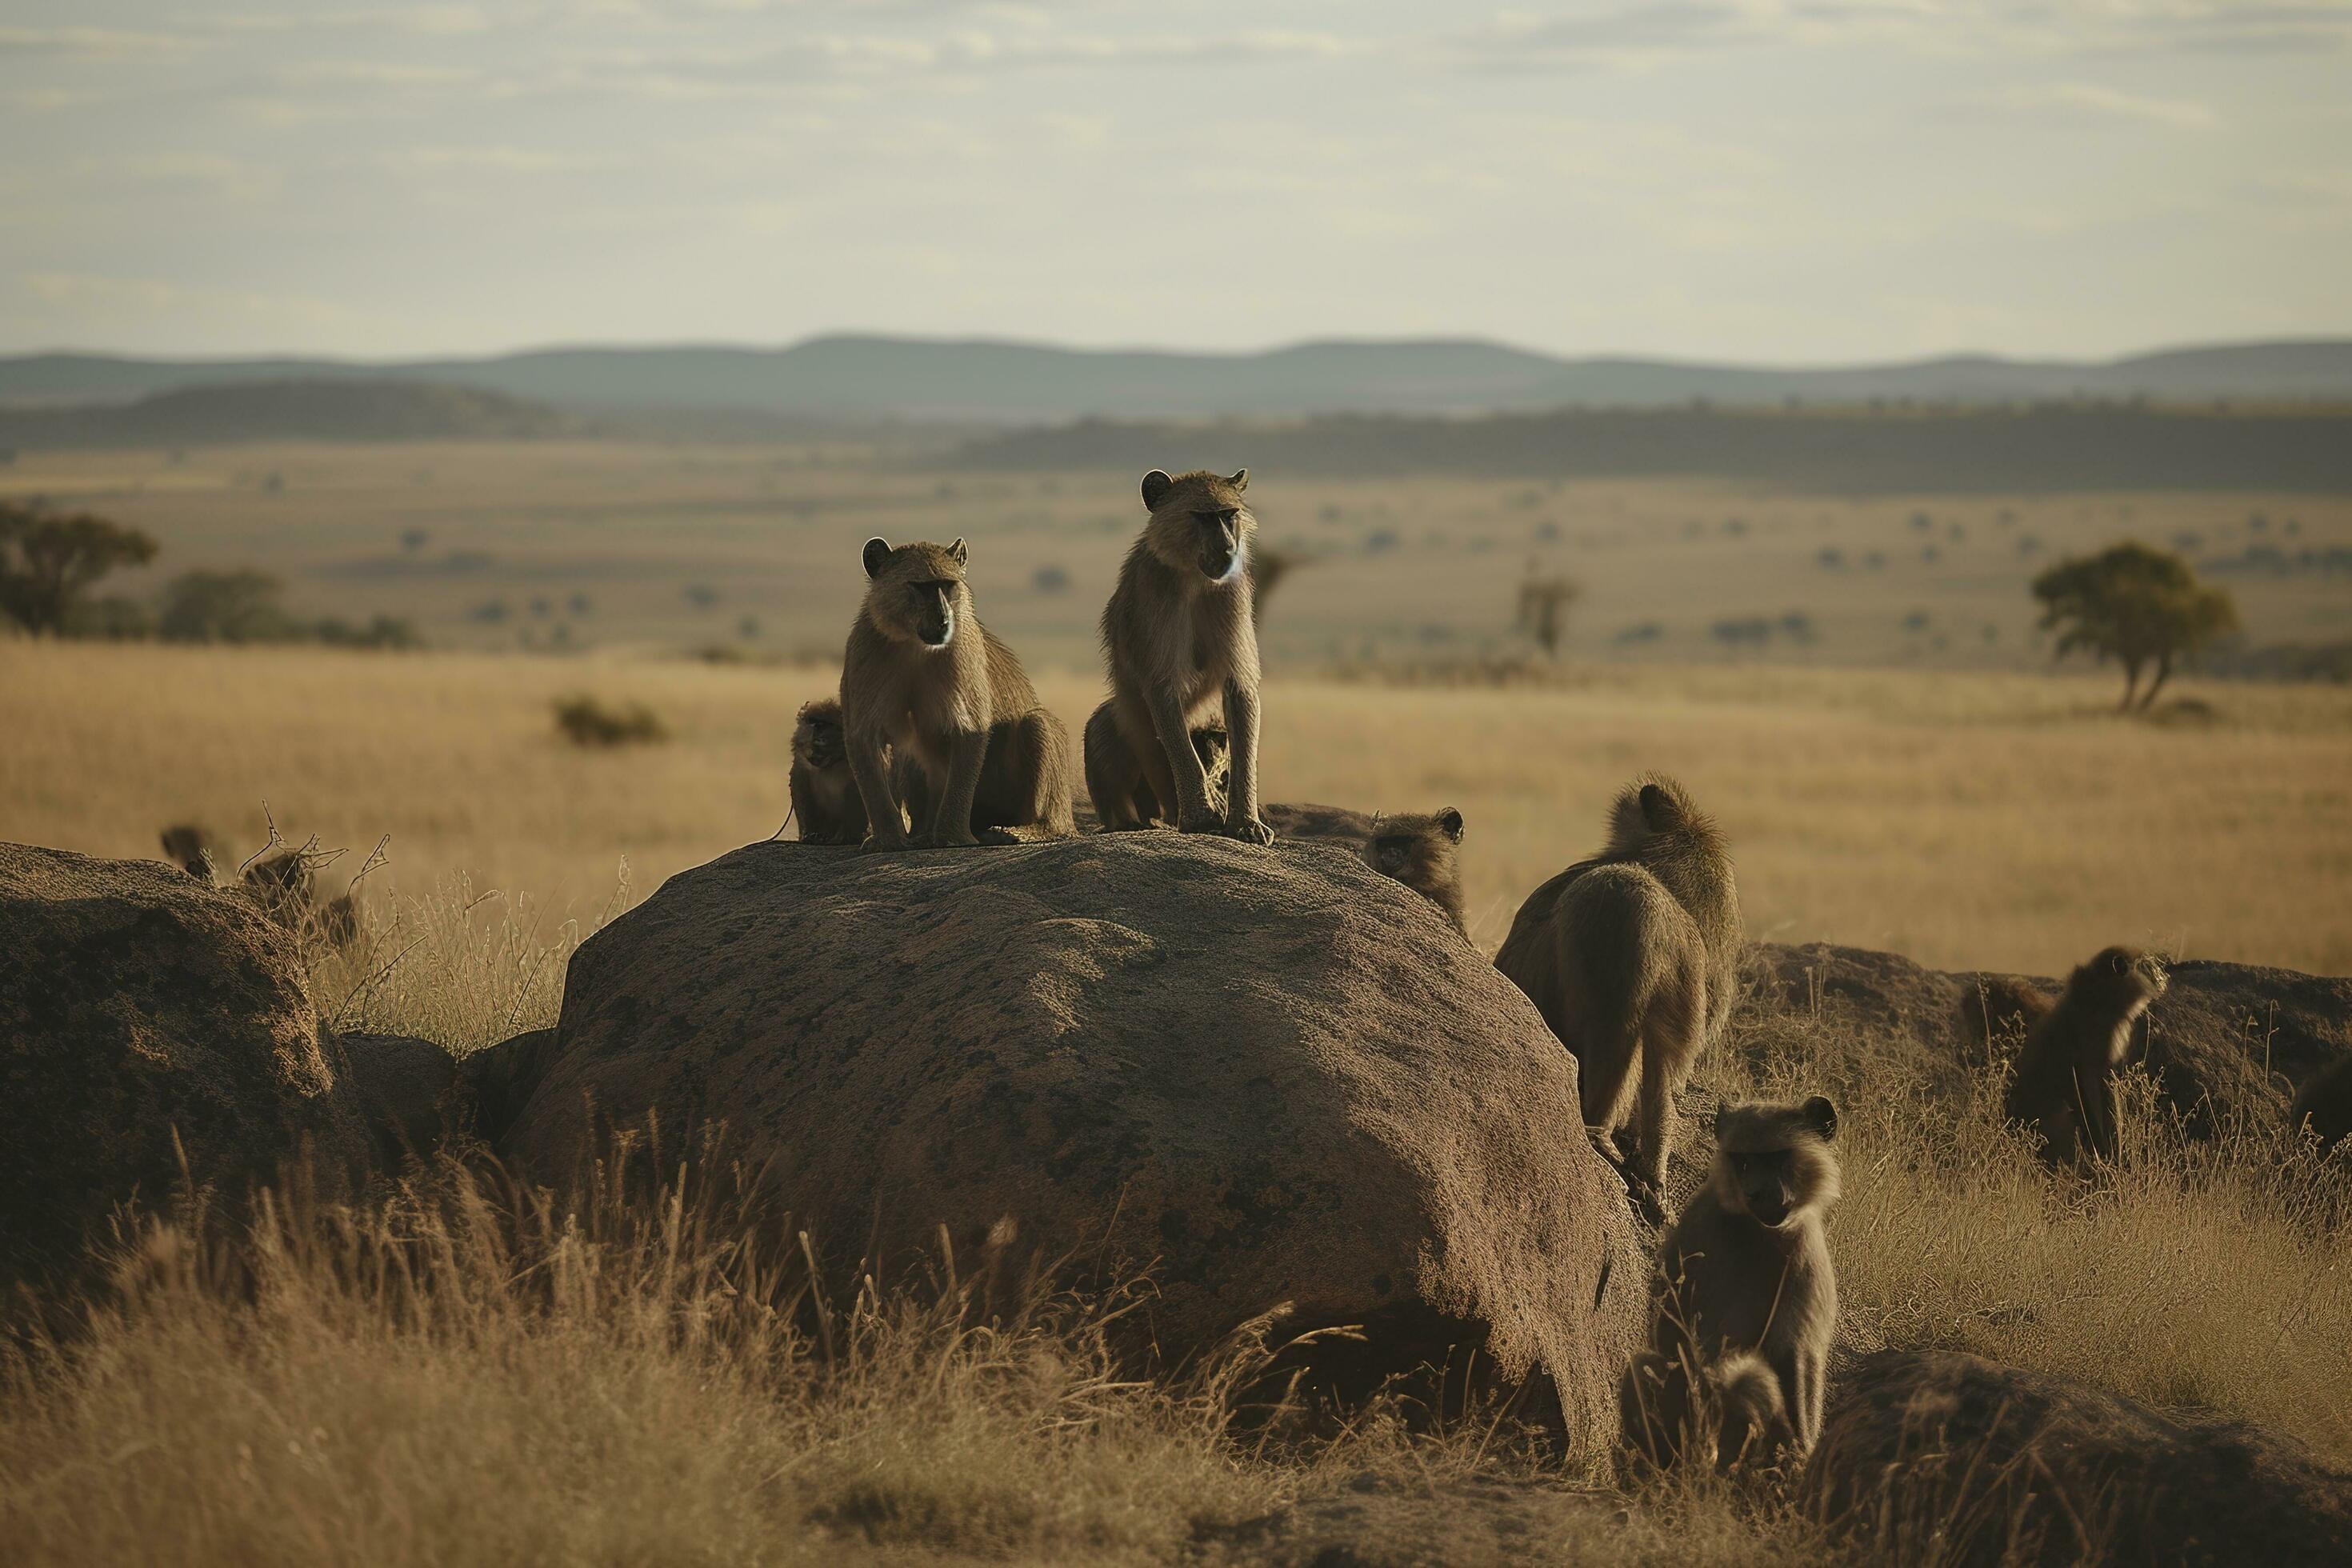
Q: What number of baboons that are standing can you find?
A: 1